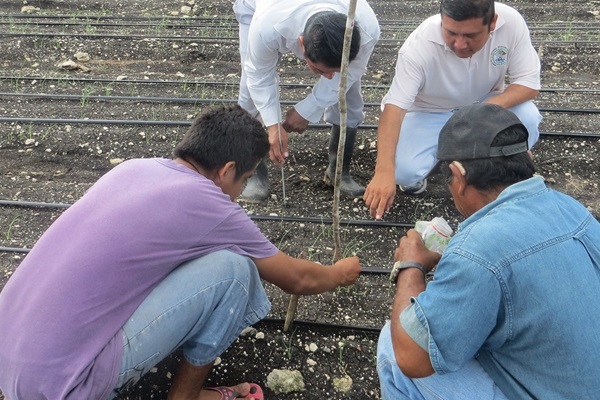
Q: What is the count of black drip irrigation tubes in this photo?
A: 9